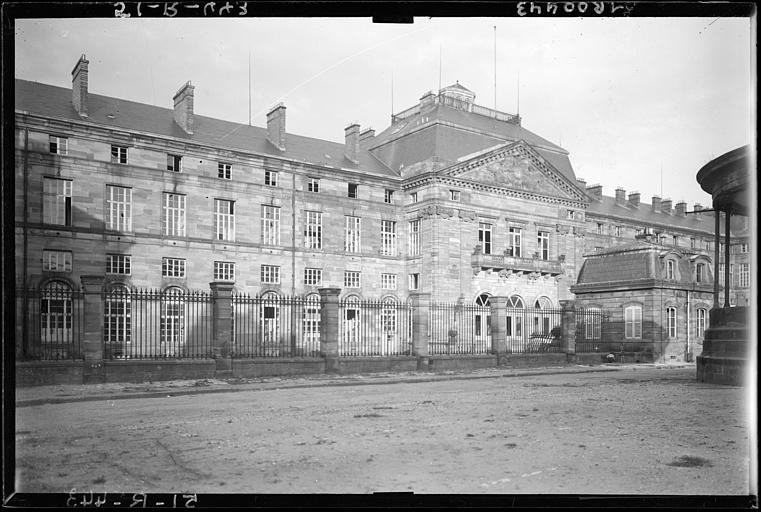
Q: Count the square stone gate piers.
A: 6